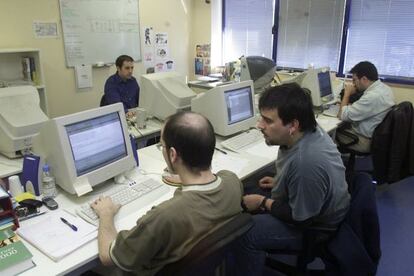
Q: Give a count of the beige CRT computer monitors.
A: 5